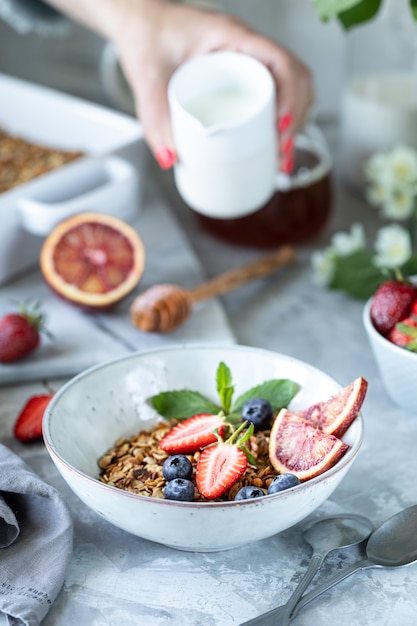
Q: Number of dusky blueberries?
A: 5